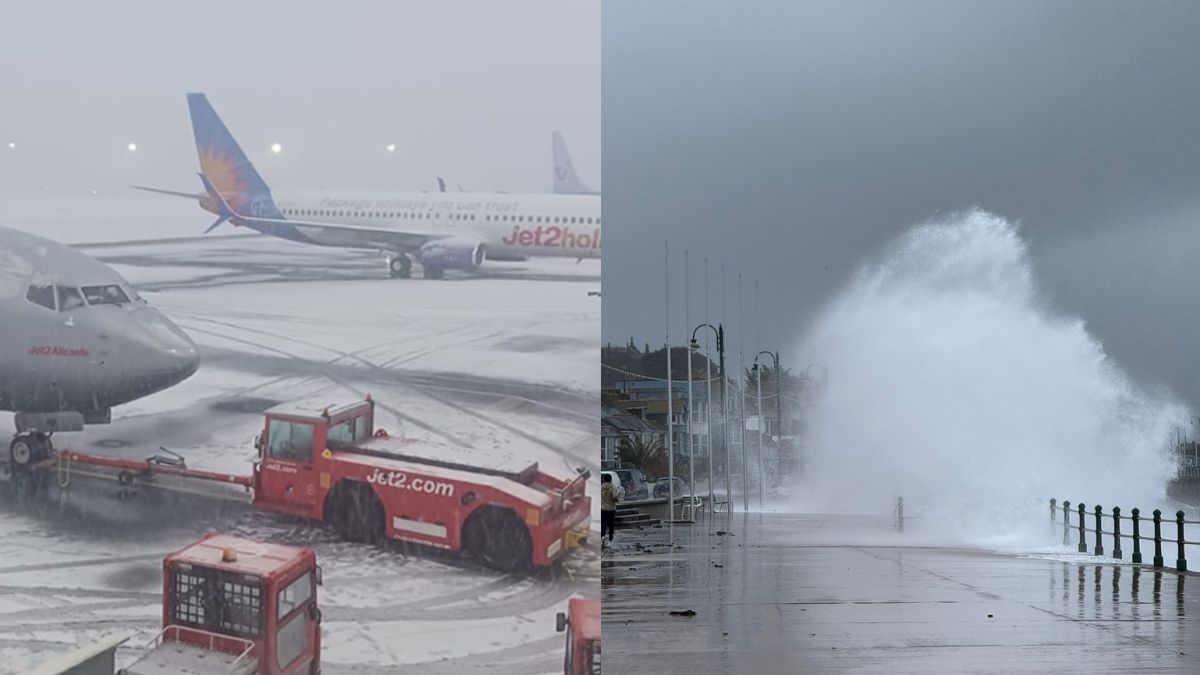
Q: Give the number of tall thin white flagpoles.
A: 6